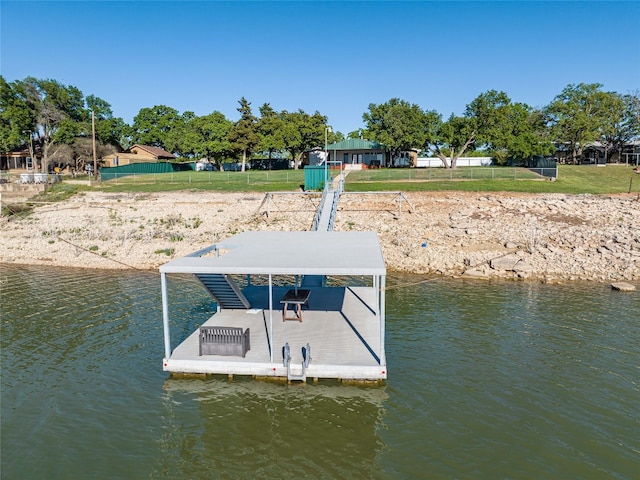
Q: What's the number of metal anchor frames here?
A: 2